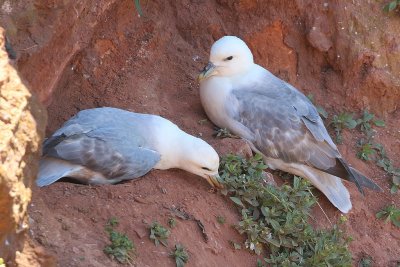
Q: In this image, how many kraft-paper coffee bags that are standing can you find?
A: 0